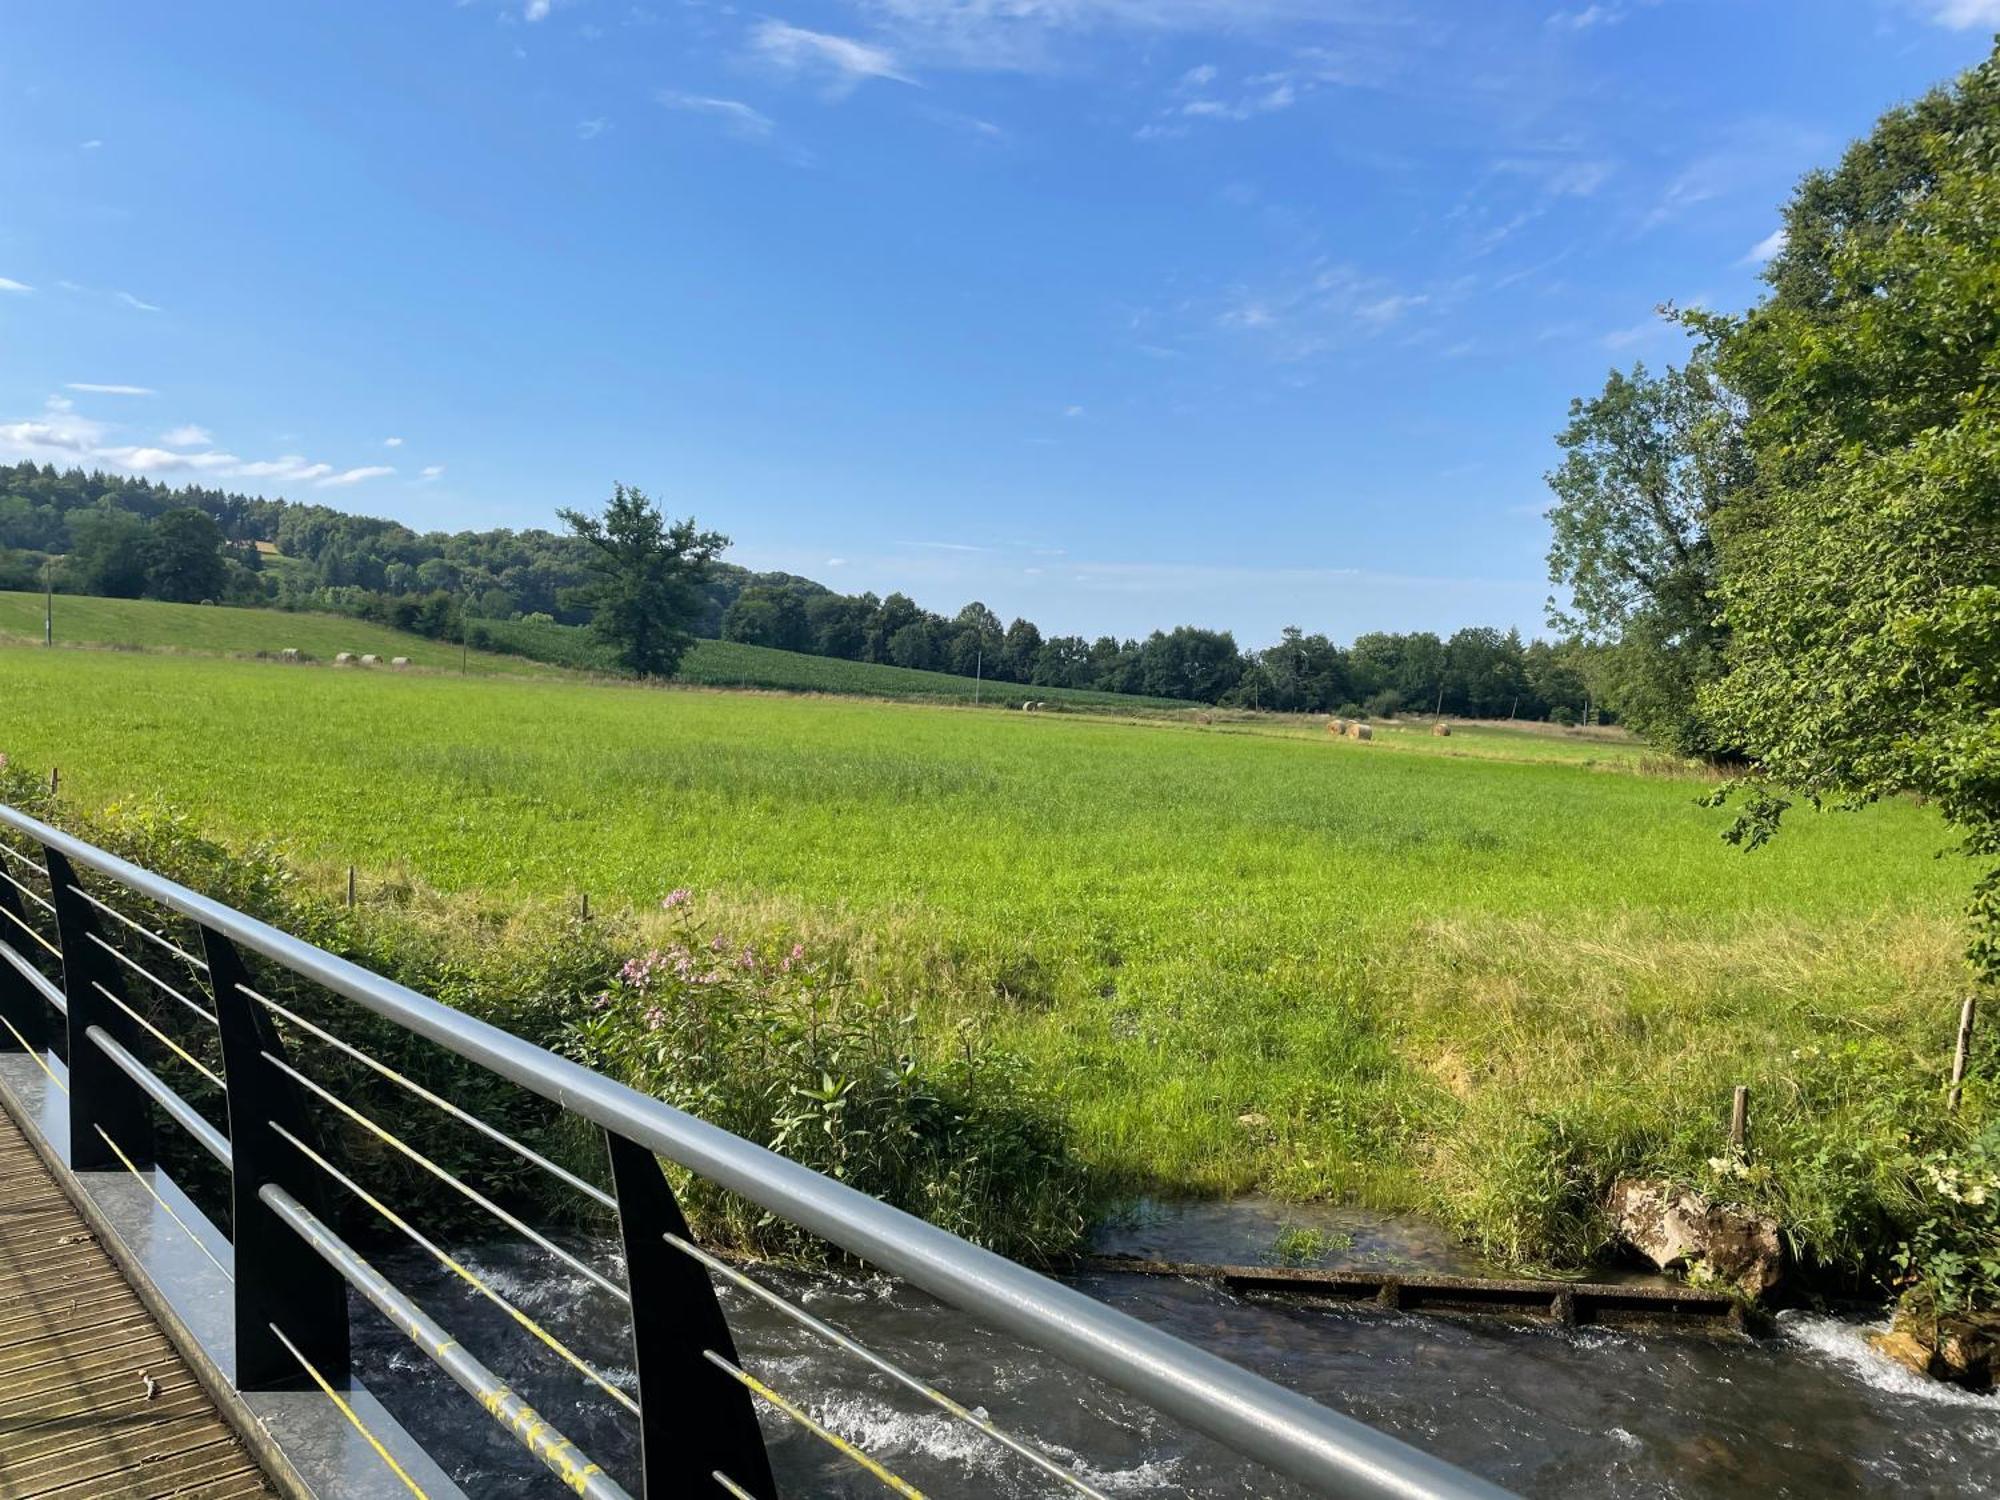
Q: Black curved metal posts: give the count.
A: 4